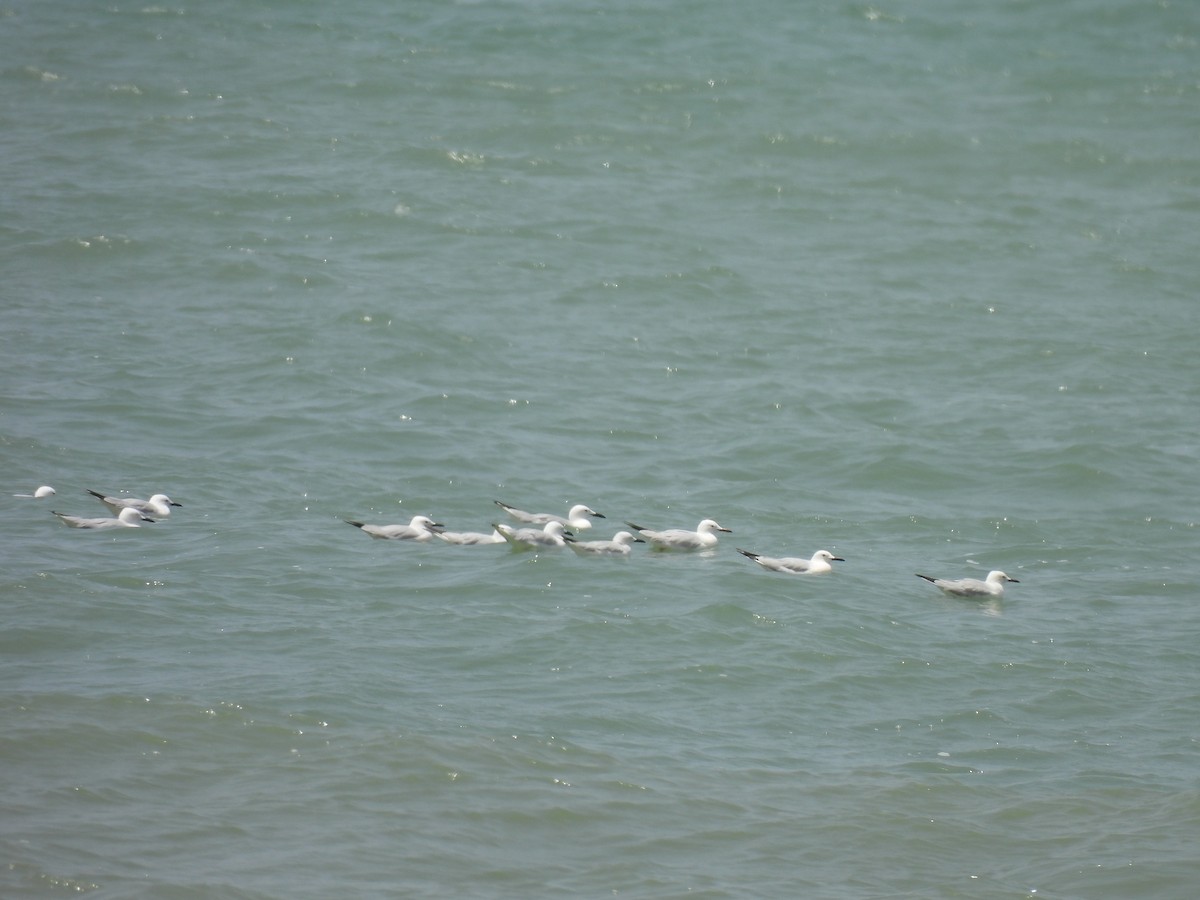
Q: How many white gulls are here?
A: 11